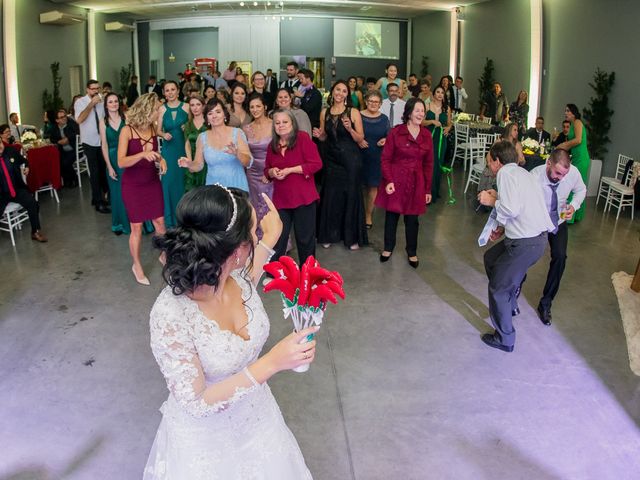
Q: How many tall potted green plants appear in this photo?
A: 5